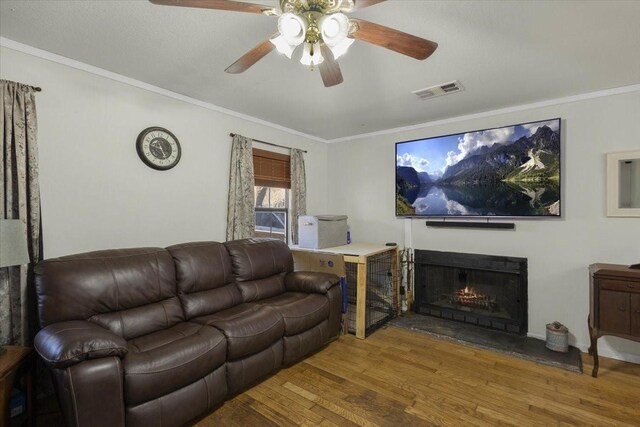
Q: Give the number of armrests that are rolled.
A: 2